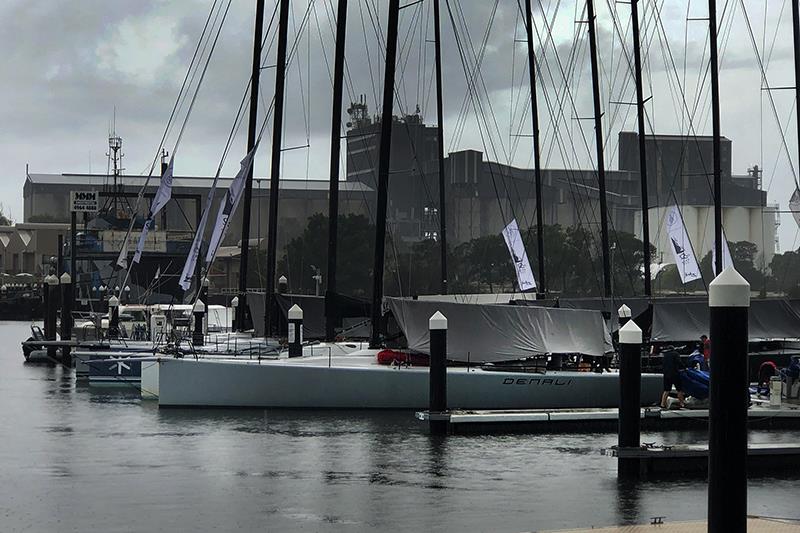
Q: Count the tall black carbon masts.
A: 10